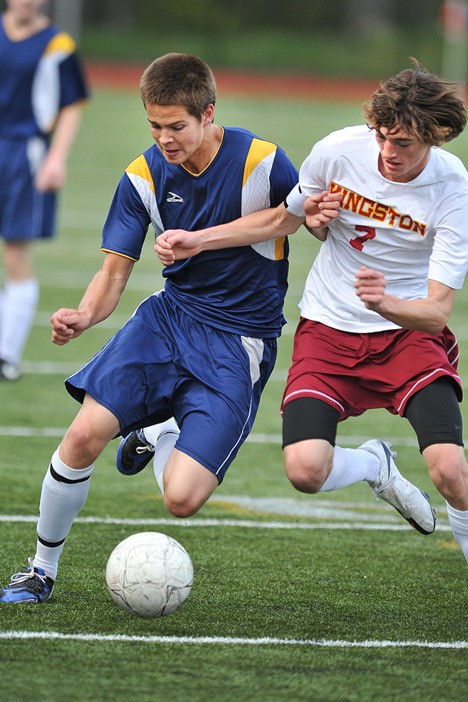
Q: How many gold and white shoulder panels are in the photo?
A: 3